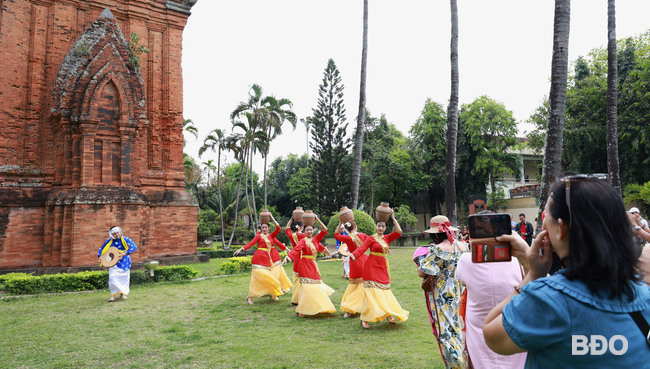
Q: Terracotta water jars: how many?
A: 5